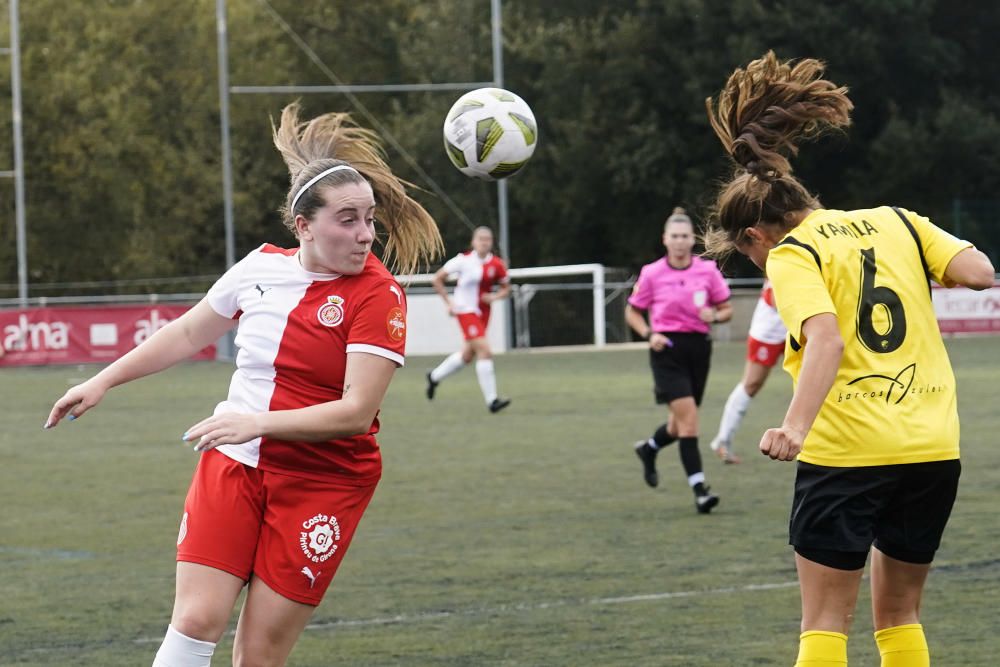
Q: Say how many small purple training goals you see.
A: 0